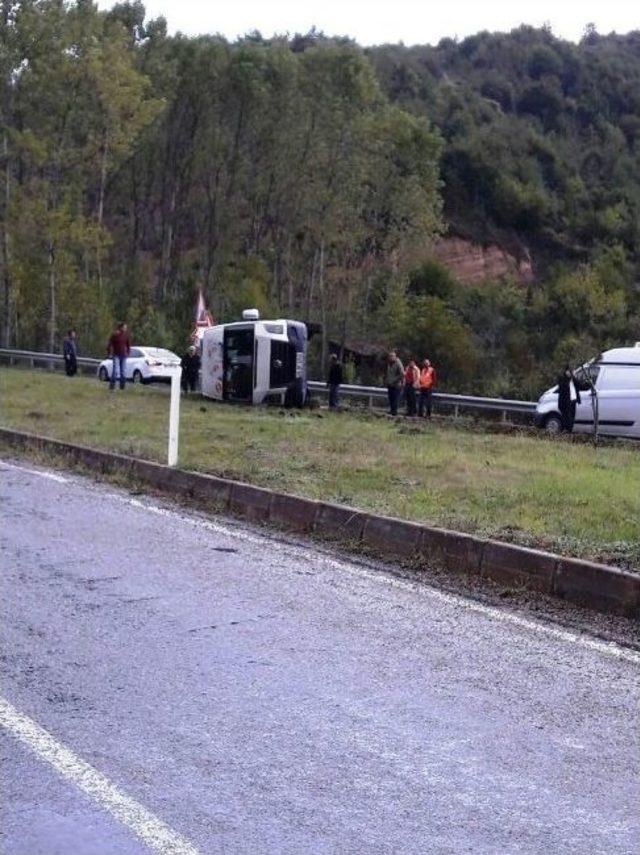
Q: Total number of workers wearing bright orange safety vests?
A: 2